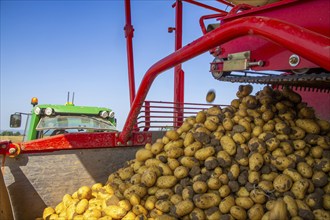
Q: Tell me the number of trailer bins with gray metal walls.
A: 1